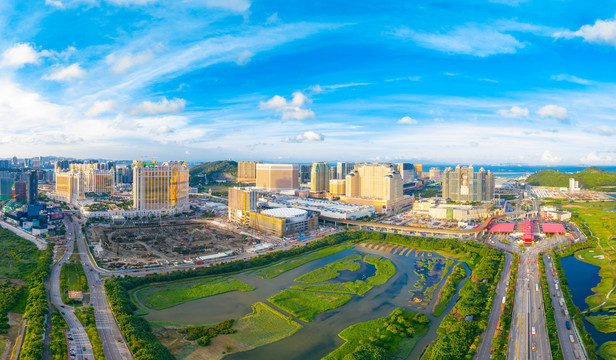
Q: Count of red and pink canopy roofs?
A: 3